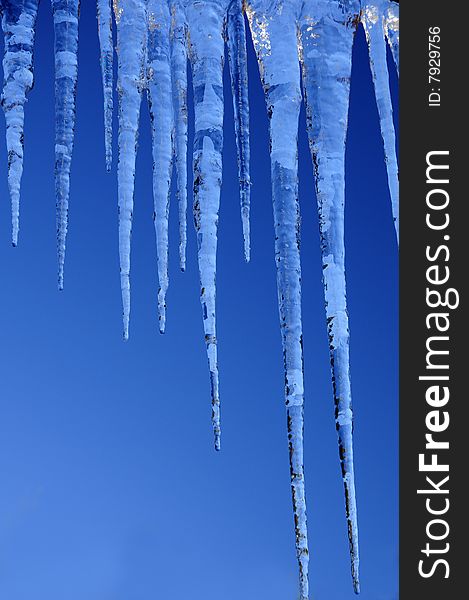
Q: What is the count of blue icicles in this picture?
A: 12